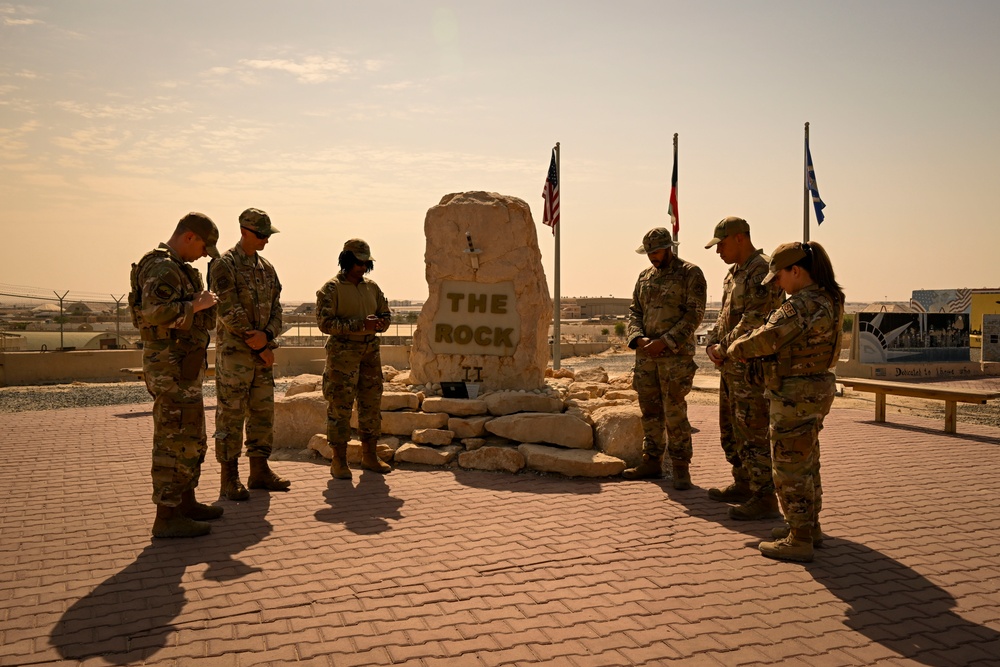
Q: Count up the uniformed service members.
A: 6